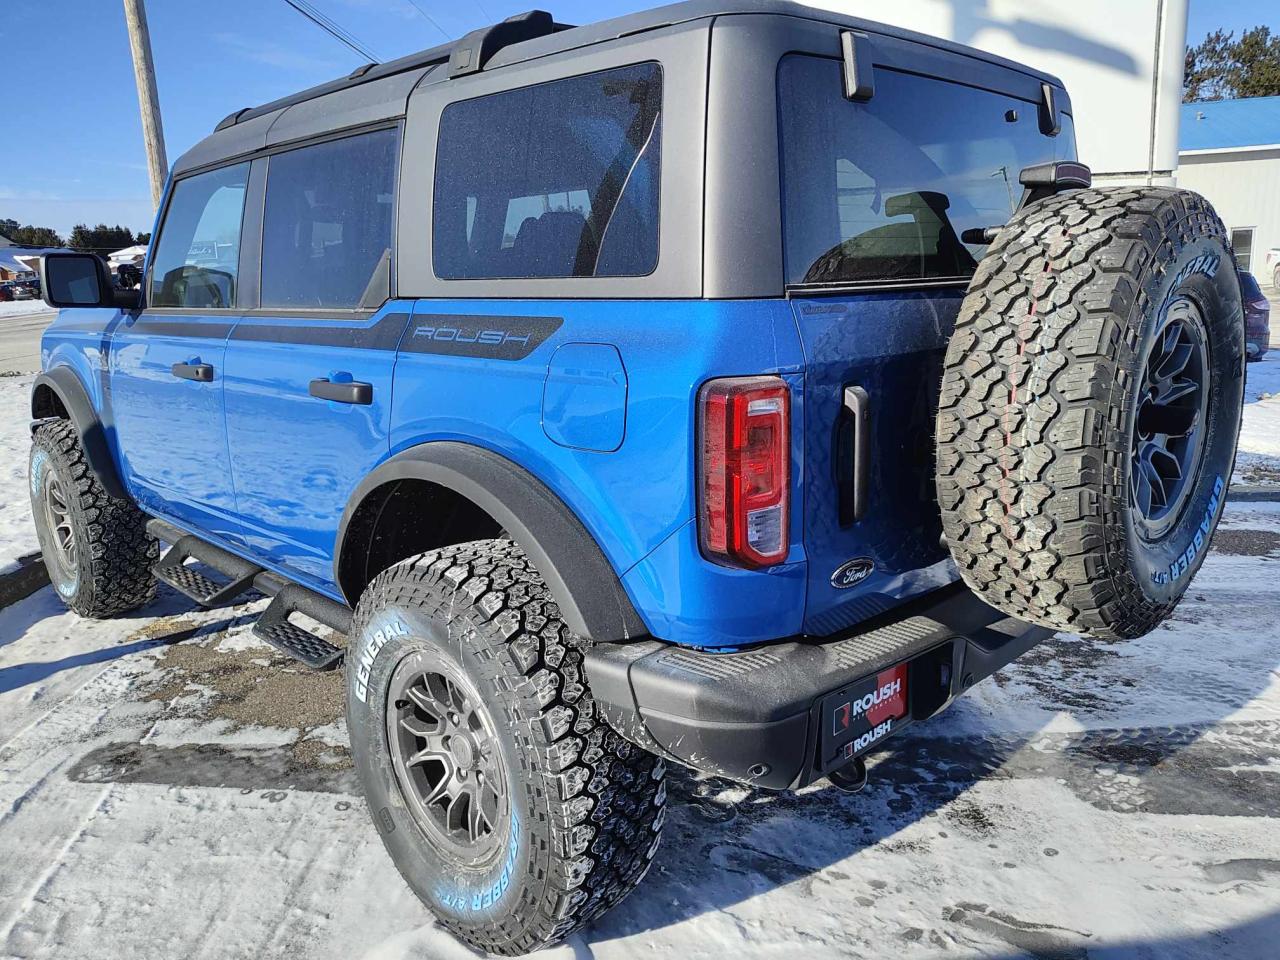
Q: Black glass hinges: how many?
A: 2